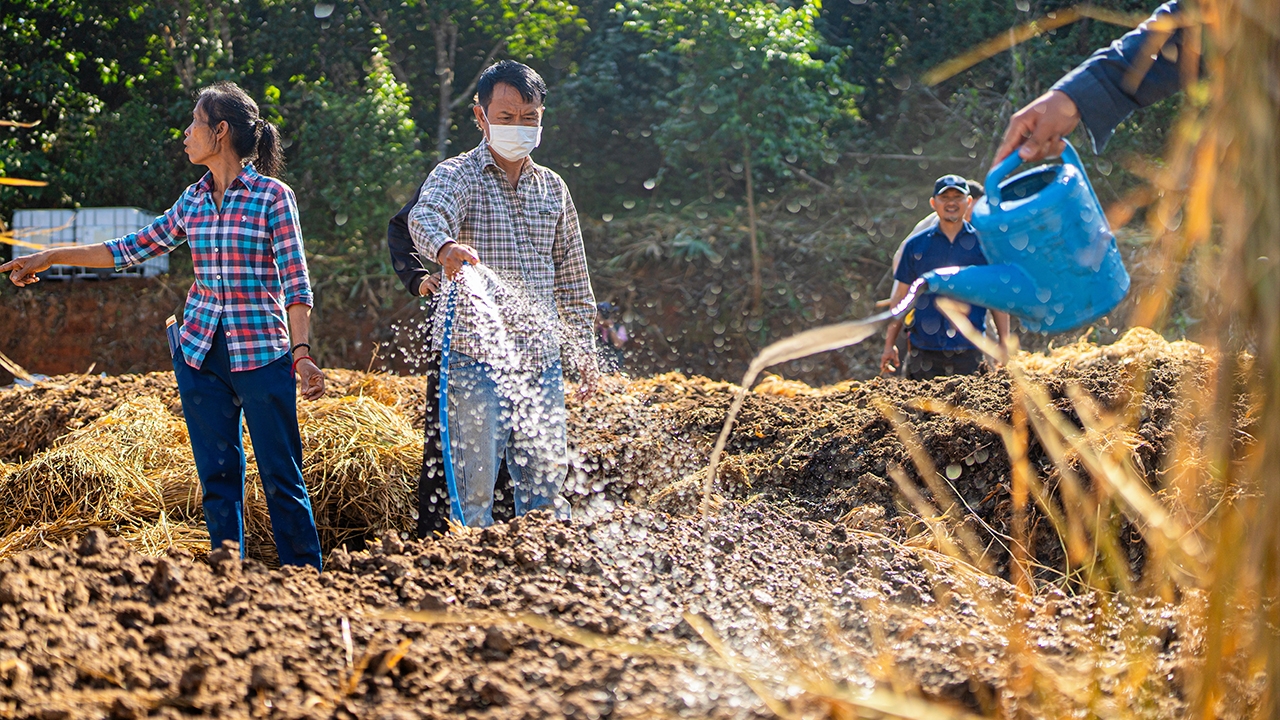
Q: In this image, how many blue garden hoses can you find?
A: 1